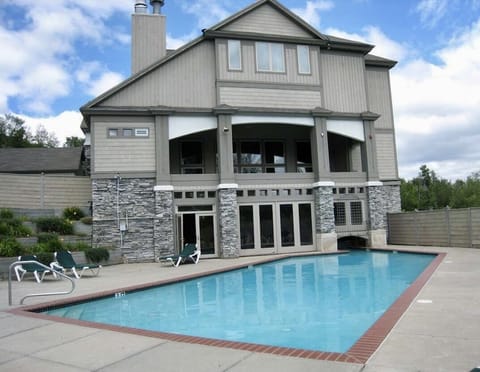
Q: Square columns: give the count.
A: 4